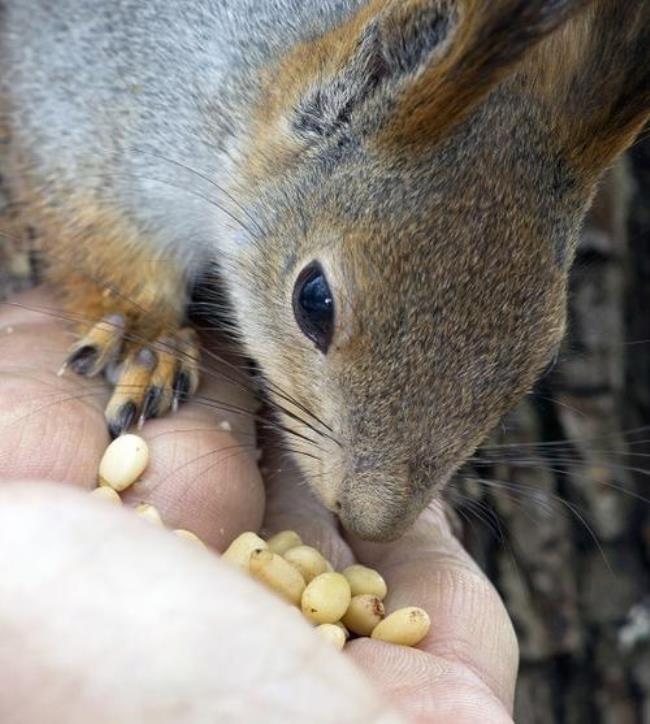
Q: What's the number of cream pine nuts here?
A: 13